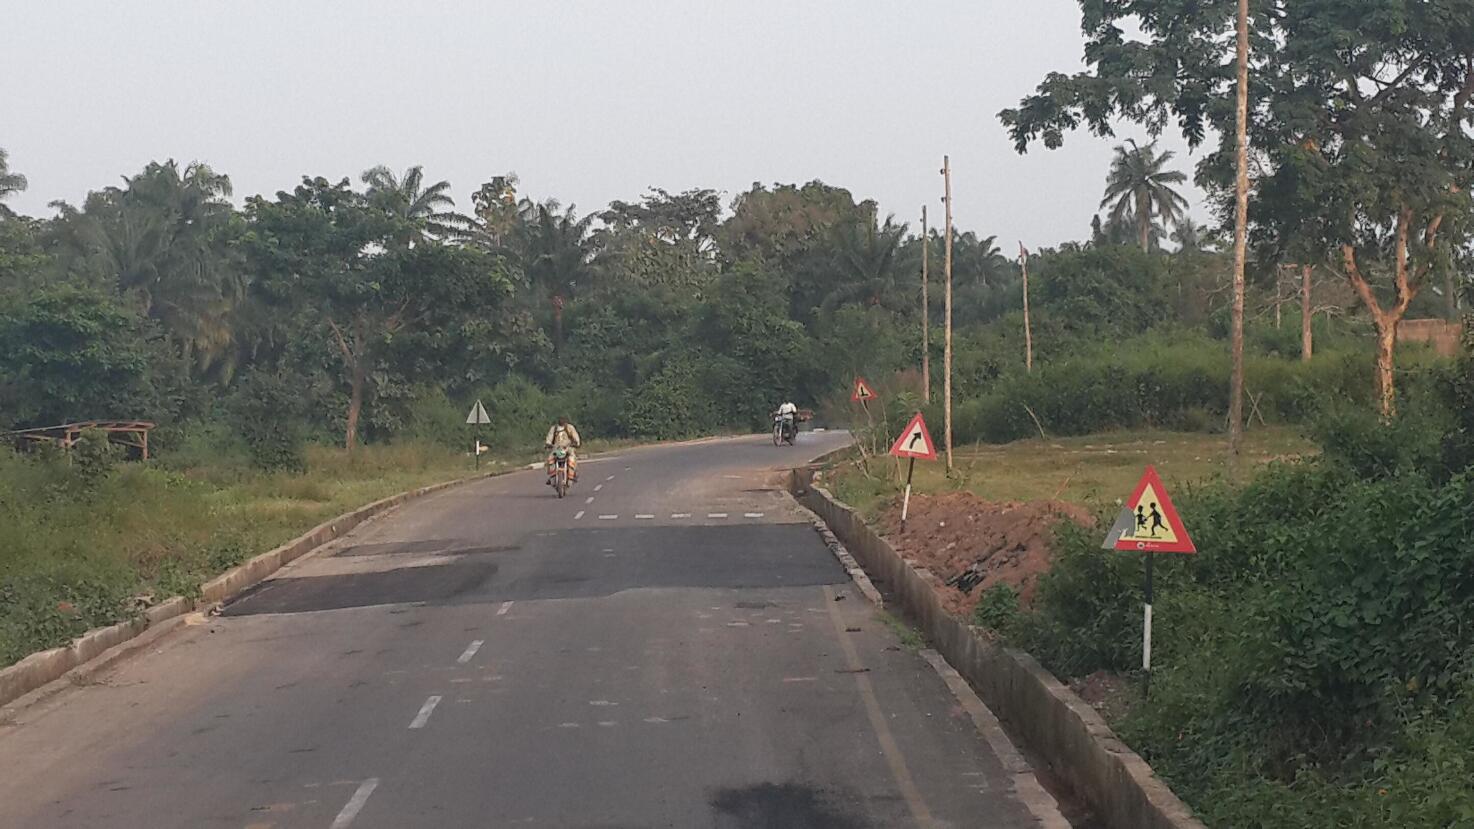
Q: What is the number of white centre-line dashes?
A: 9